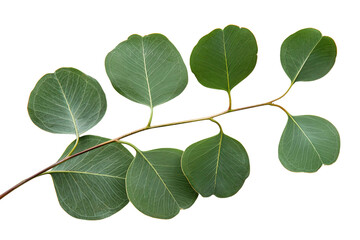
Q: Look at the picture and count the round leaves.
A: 8